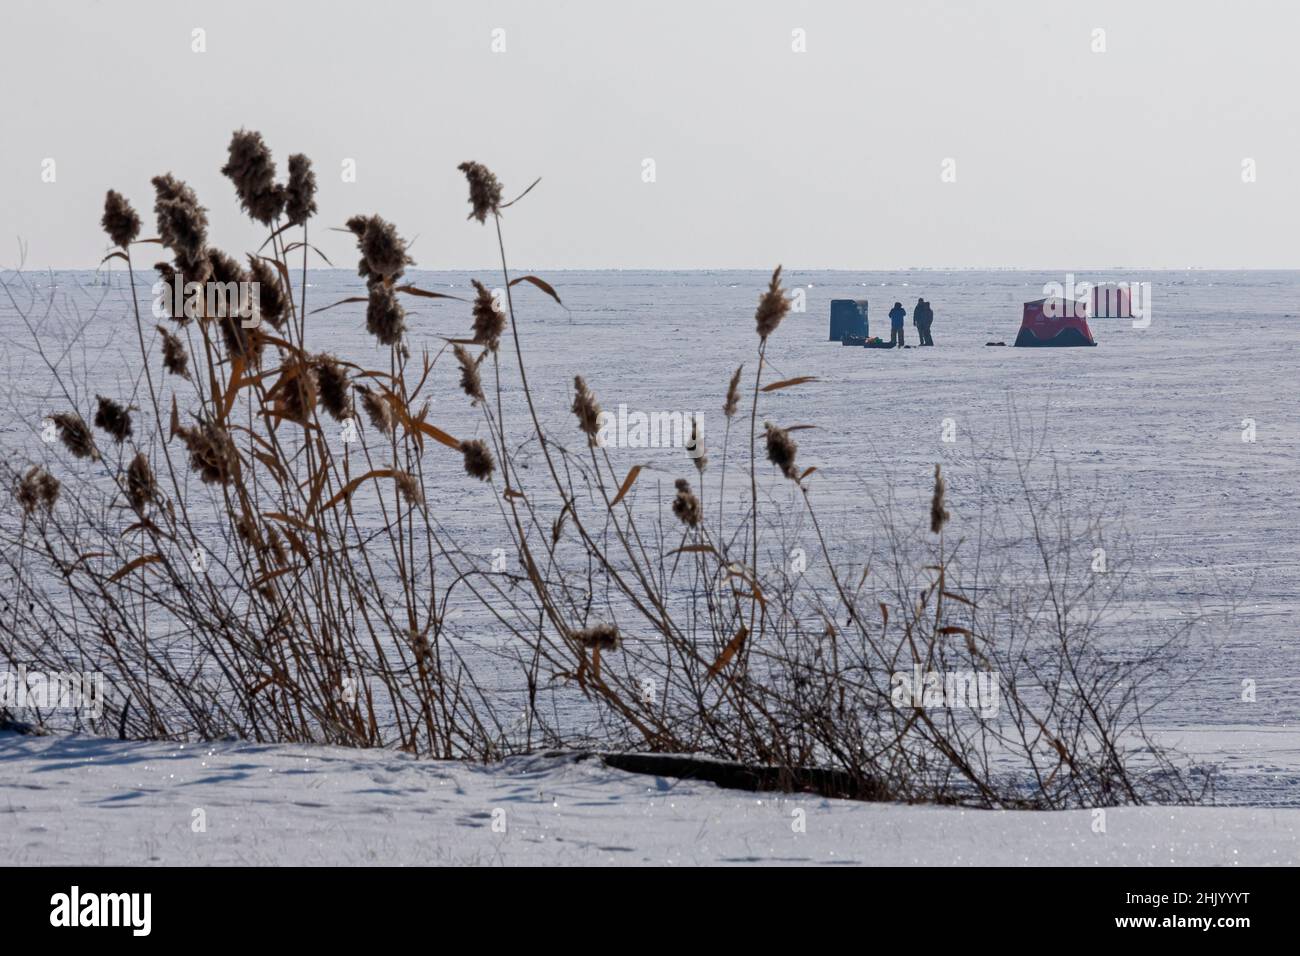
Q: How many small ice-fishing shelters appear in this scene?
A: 3